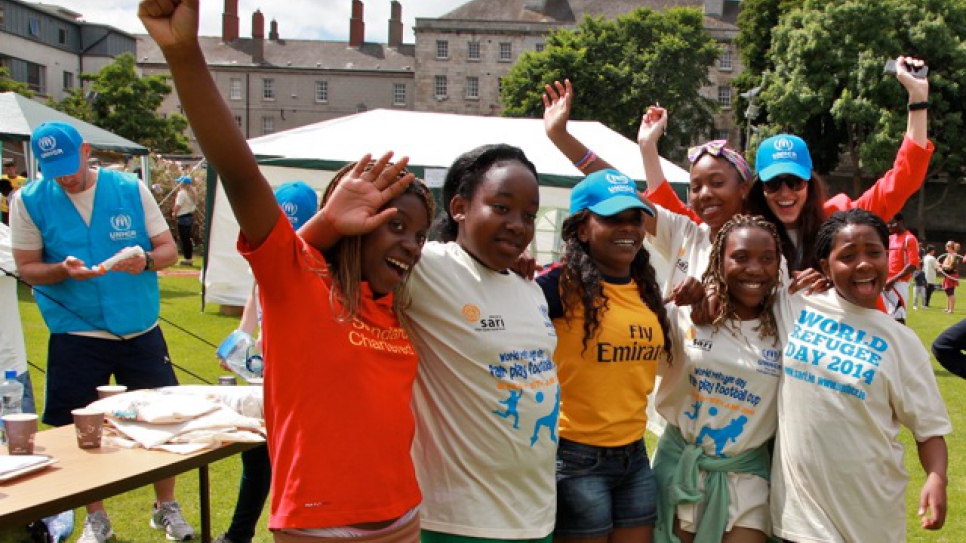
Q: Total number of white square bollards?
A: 0